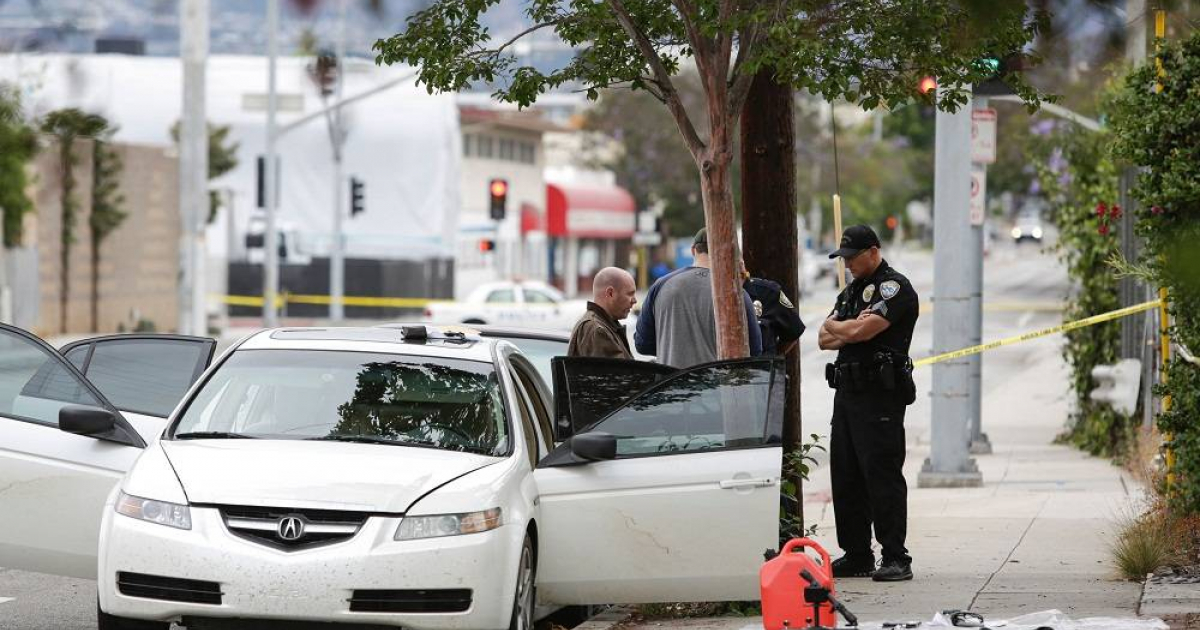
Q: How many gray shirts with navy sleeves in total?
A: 1